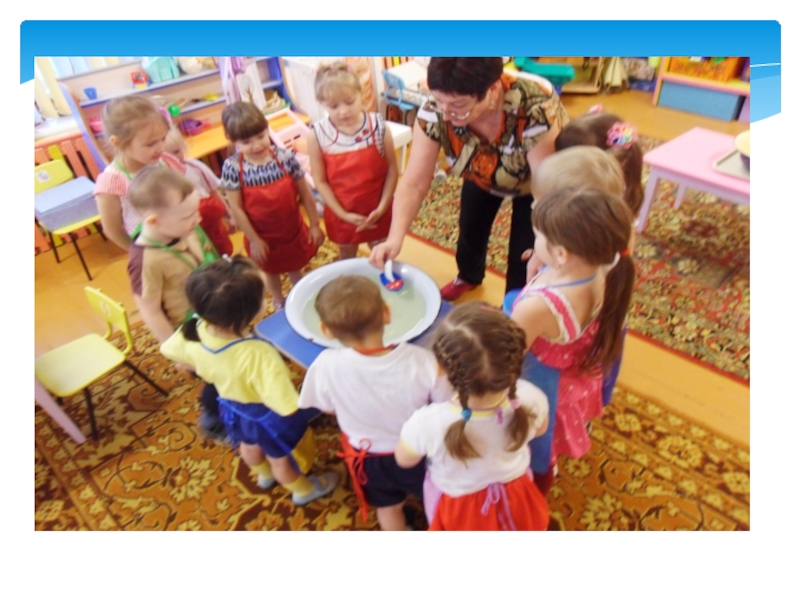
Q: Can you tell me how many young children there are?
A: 11